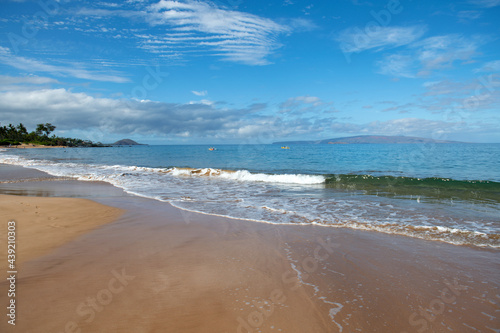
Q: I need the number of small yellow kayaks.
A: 2